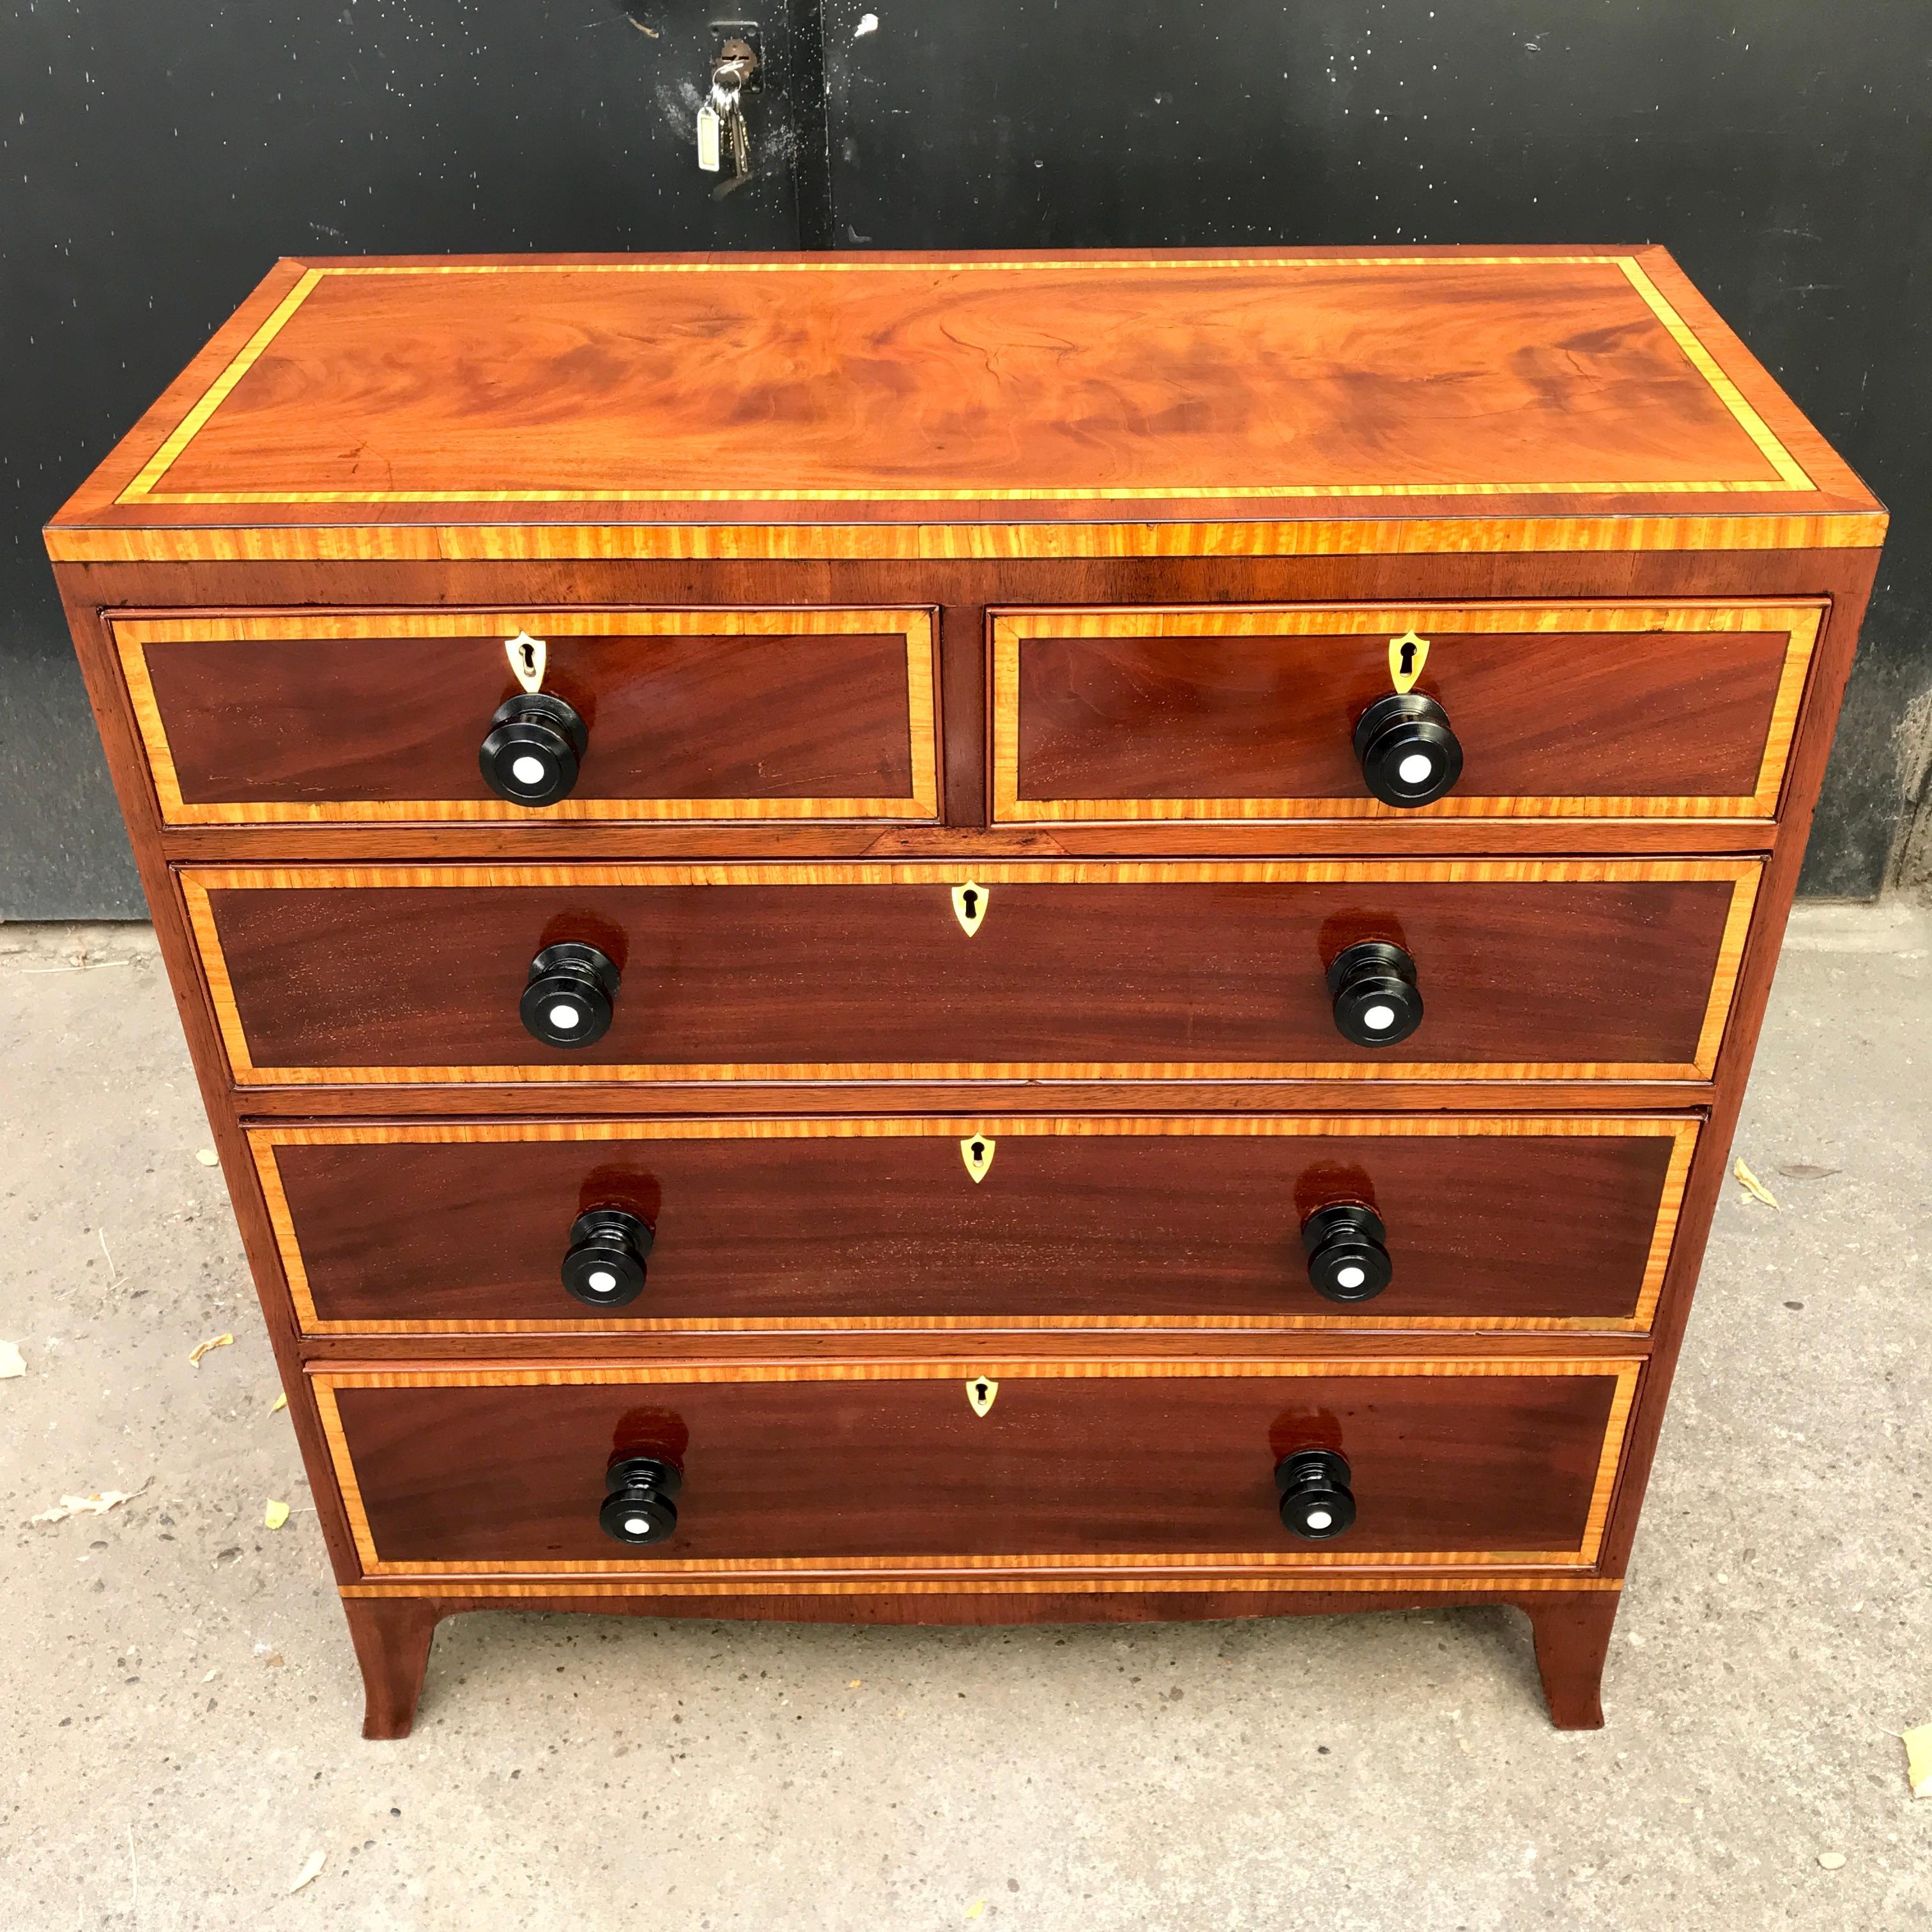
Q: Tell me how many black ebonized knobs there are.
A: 8